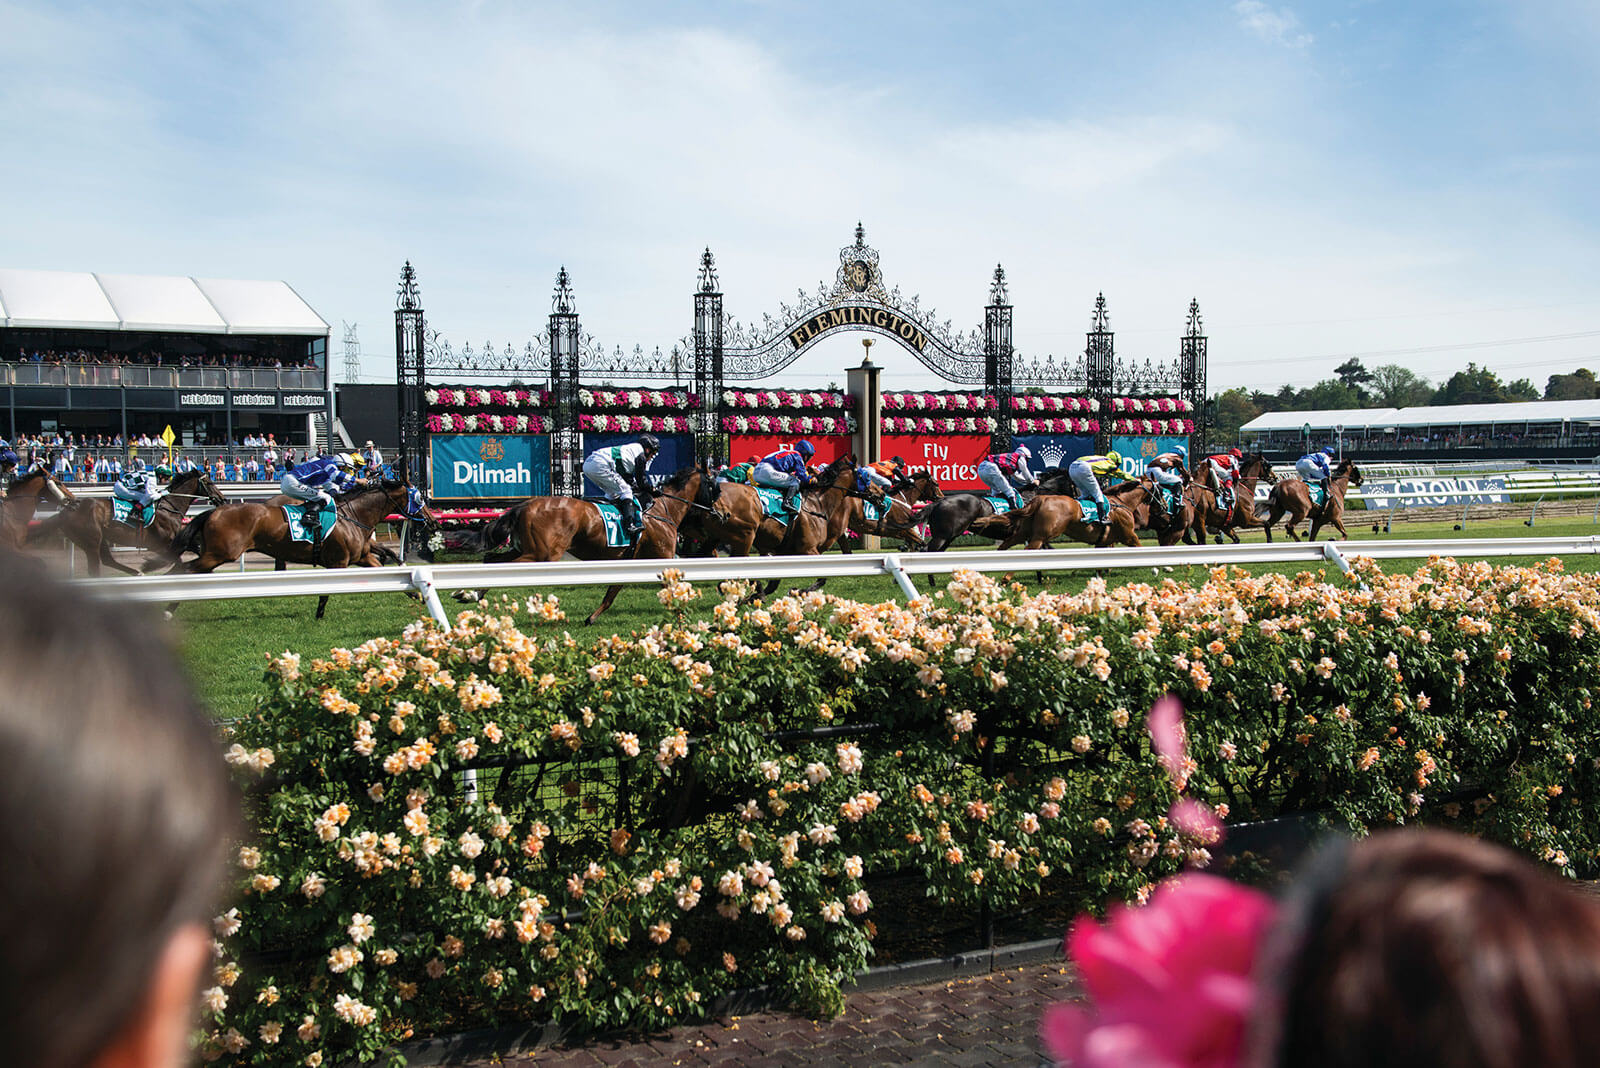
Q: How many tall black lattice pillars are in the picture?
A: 6